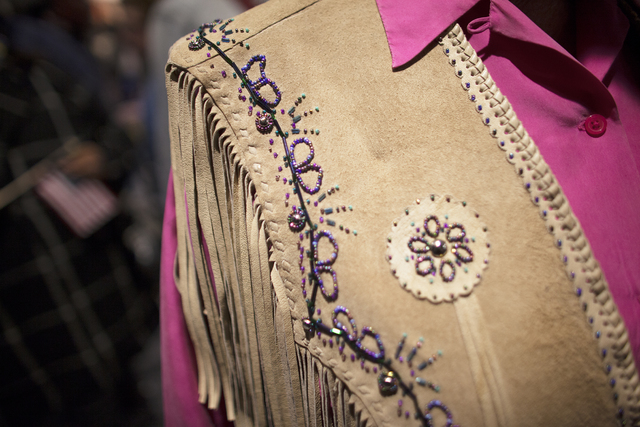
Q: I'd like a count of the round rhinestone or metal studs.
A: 6